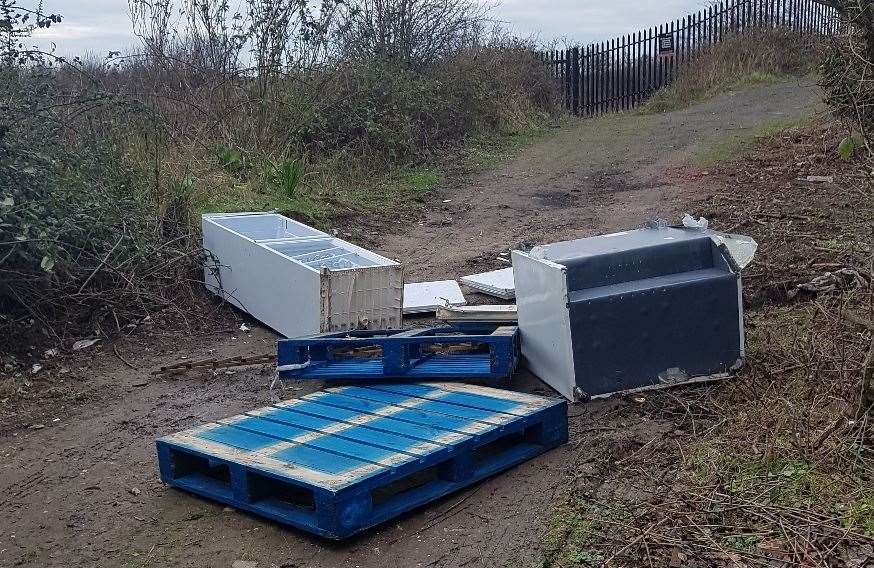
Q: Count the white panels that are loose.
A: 3